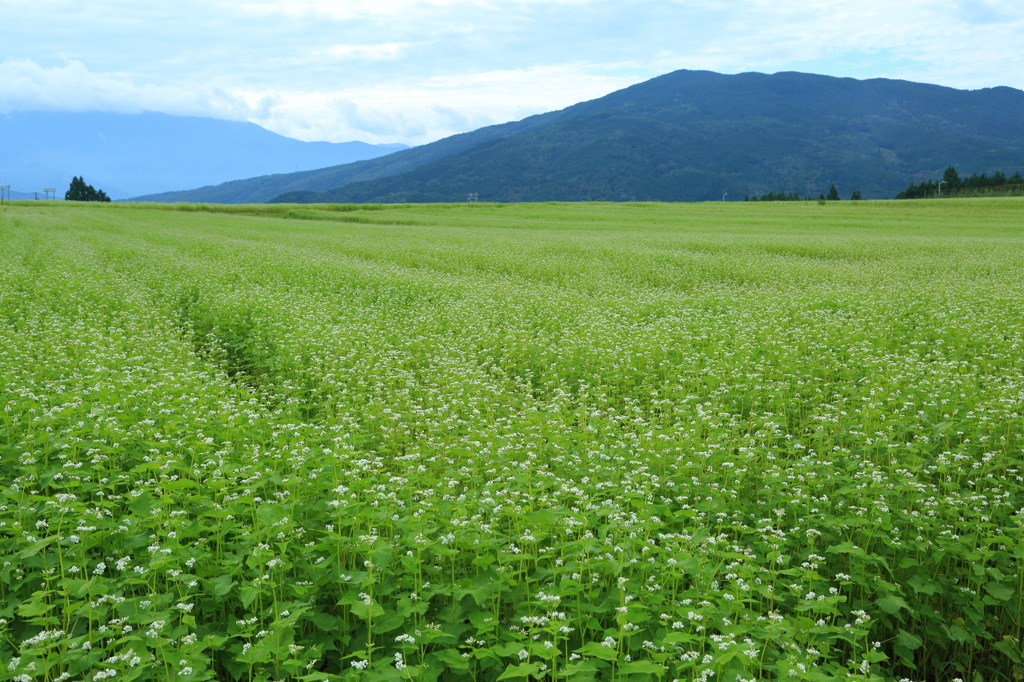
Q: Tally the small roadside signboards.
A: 2